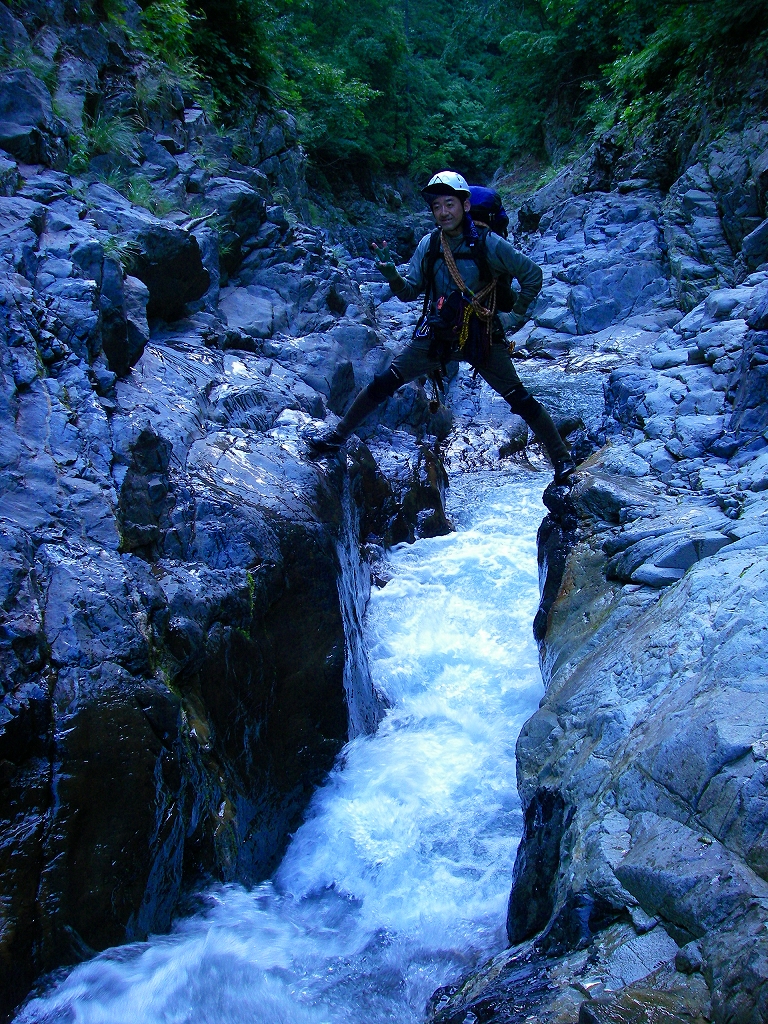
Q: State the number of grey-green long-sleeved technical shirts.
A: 1